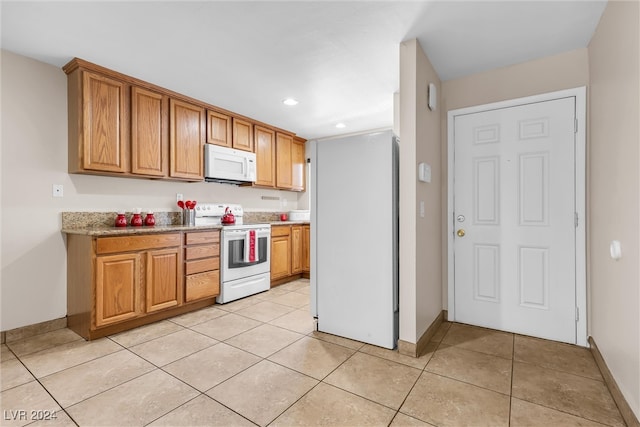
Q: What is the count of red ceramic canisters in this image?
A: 3